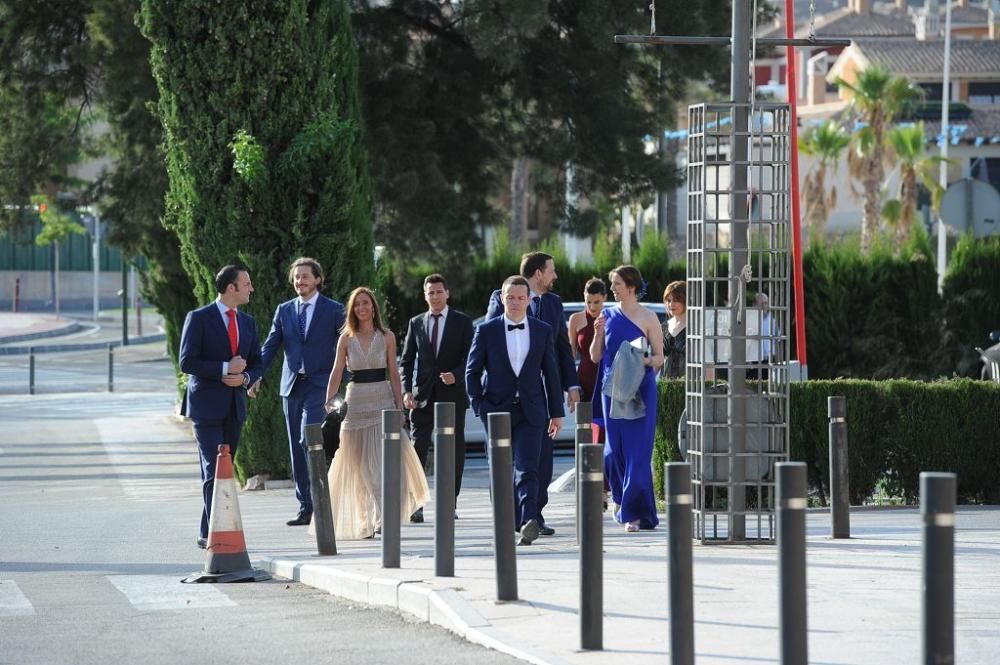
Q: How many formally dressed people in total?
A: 9